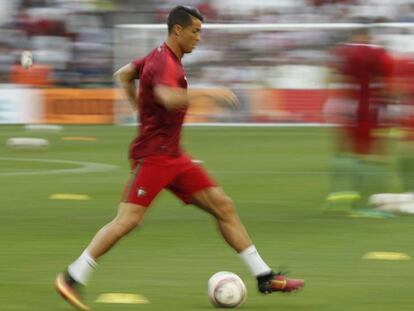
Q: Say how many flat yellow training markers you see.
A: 3